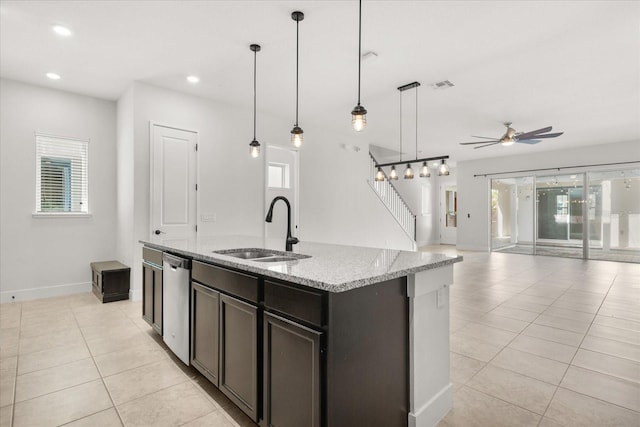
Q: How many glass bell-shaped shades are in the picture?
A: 5